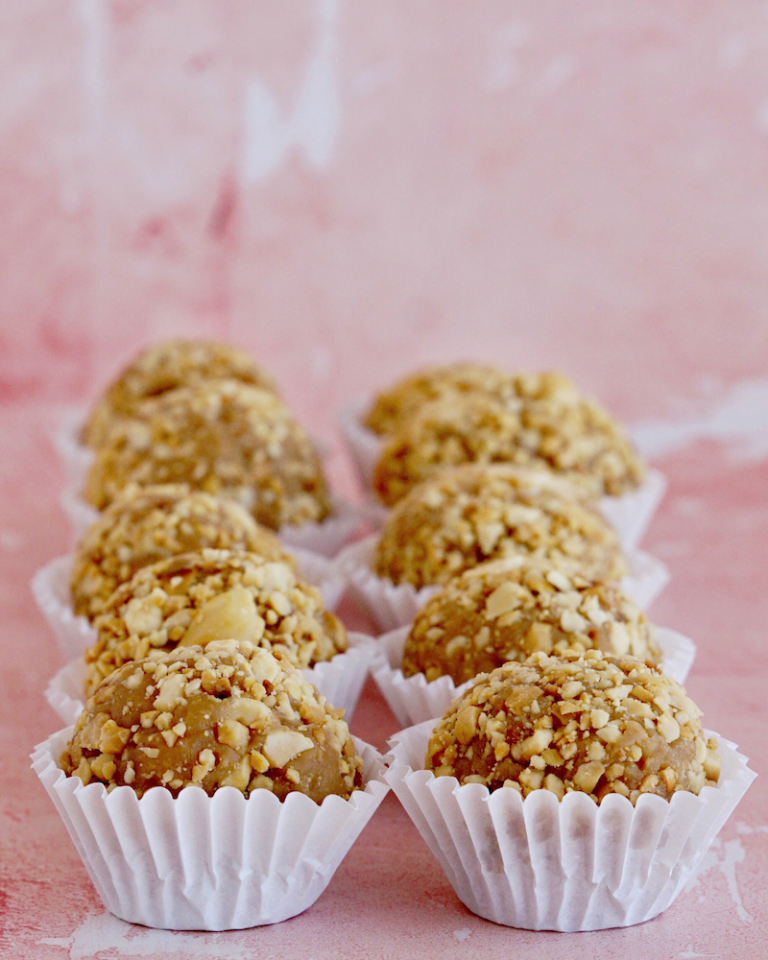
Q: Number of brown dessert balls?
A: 10